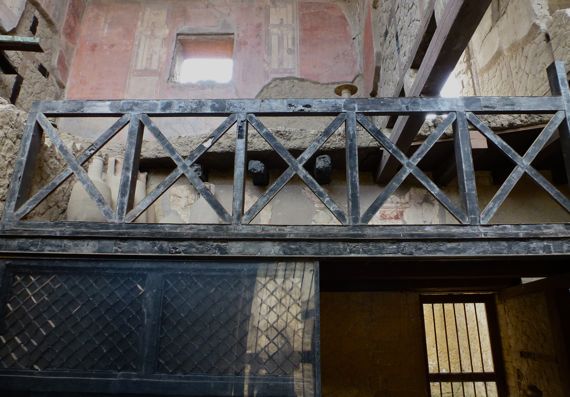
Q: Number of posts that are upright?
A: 6